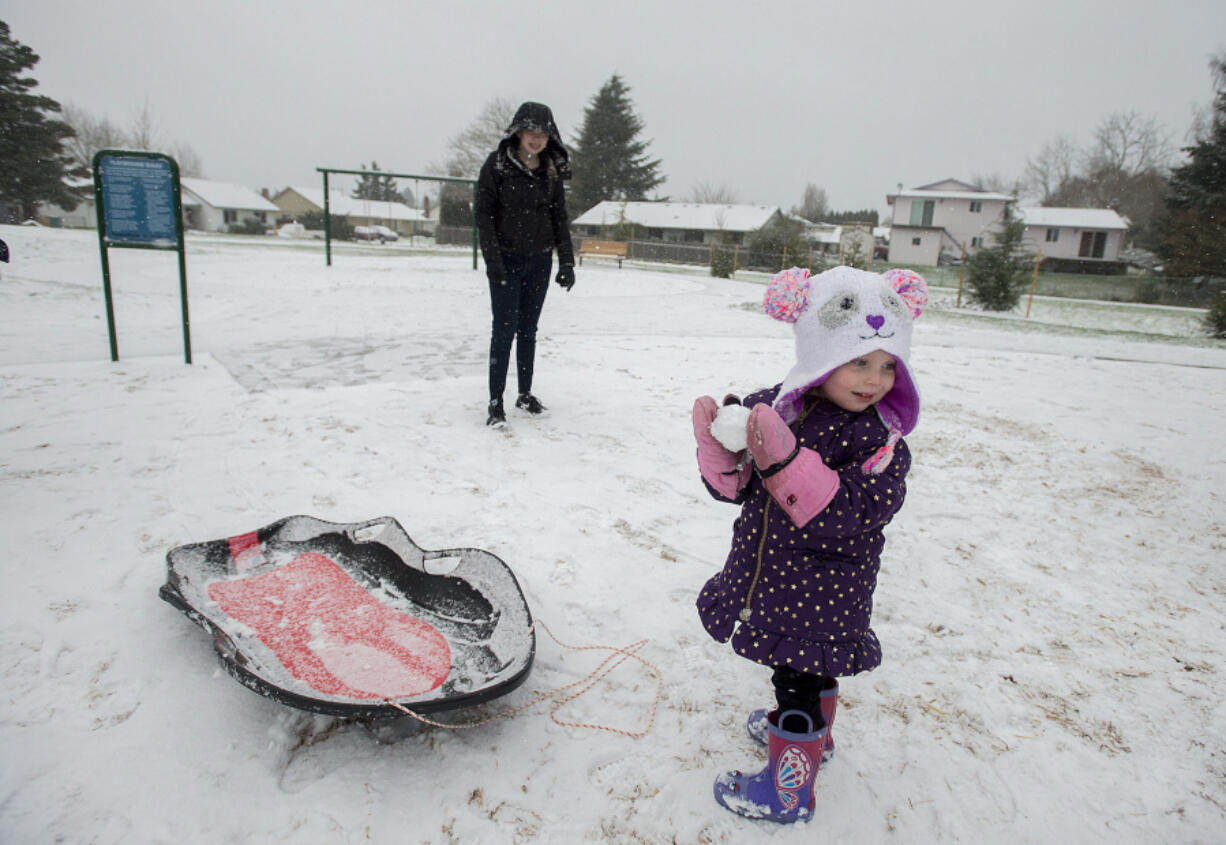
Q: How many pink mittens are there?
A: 2